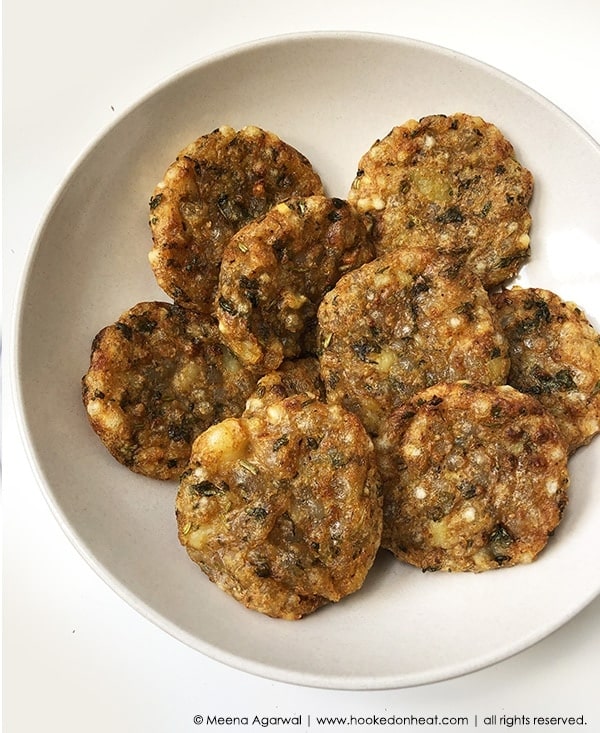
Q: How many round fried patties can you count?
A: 9